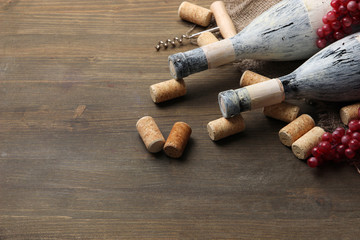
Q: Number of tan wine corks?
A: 11